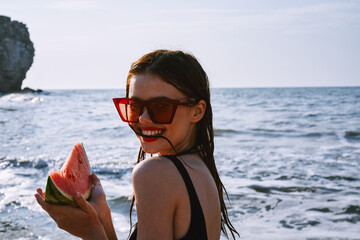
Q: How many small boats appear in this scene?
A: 0